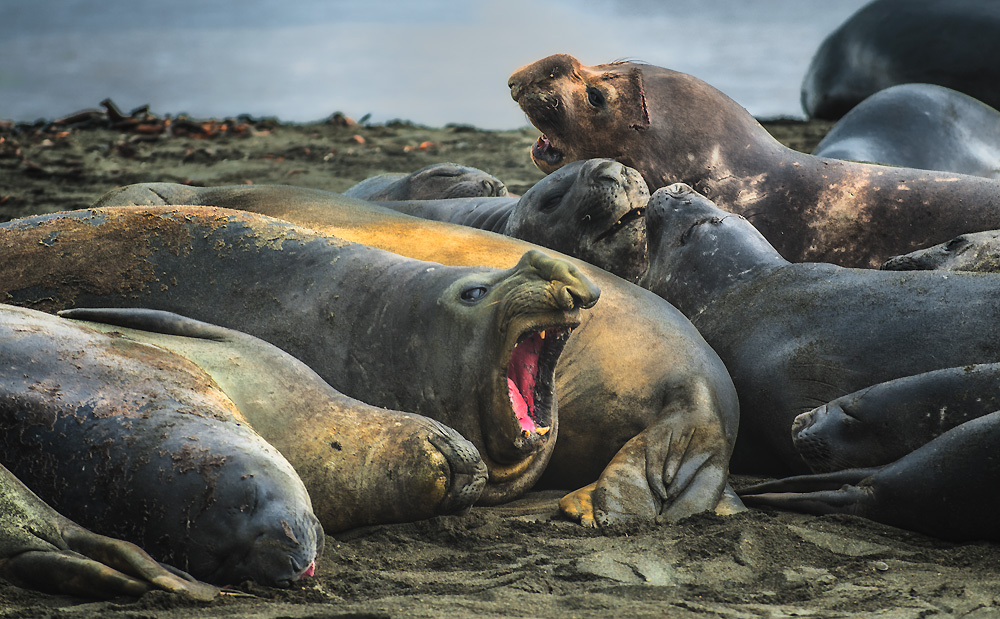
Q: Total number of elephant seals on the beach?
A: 14